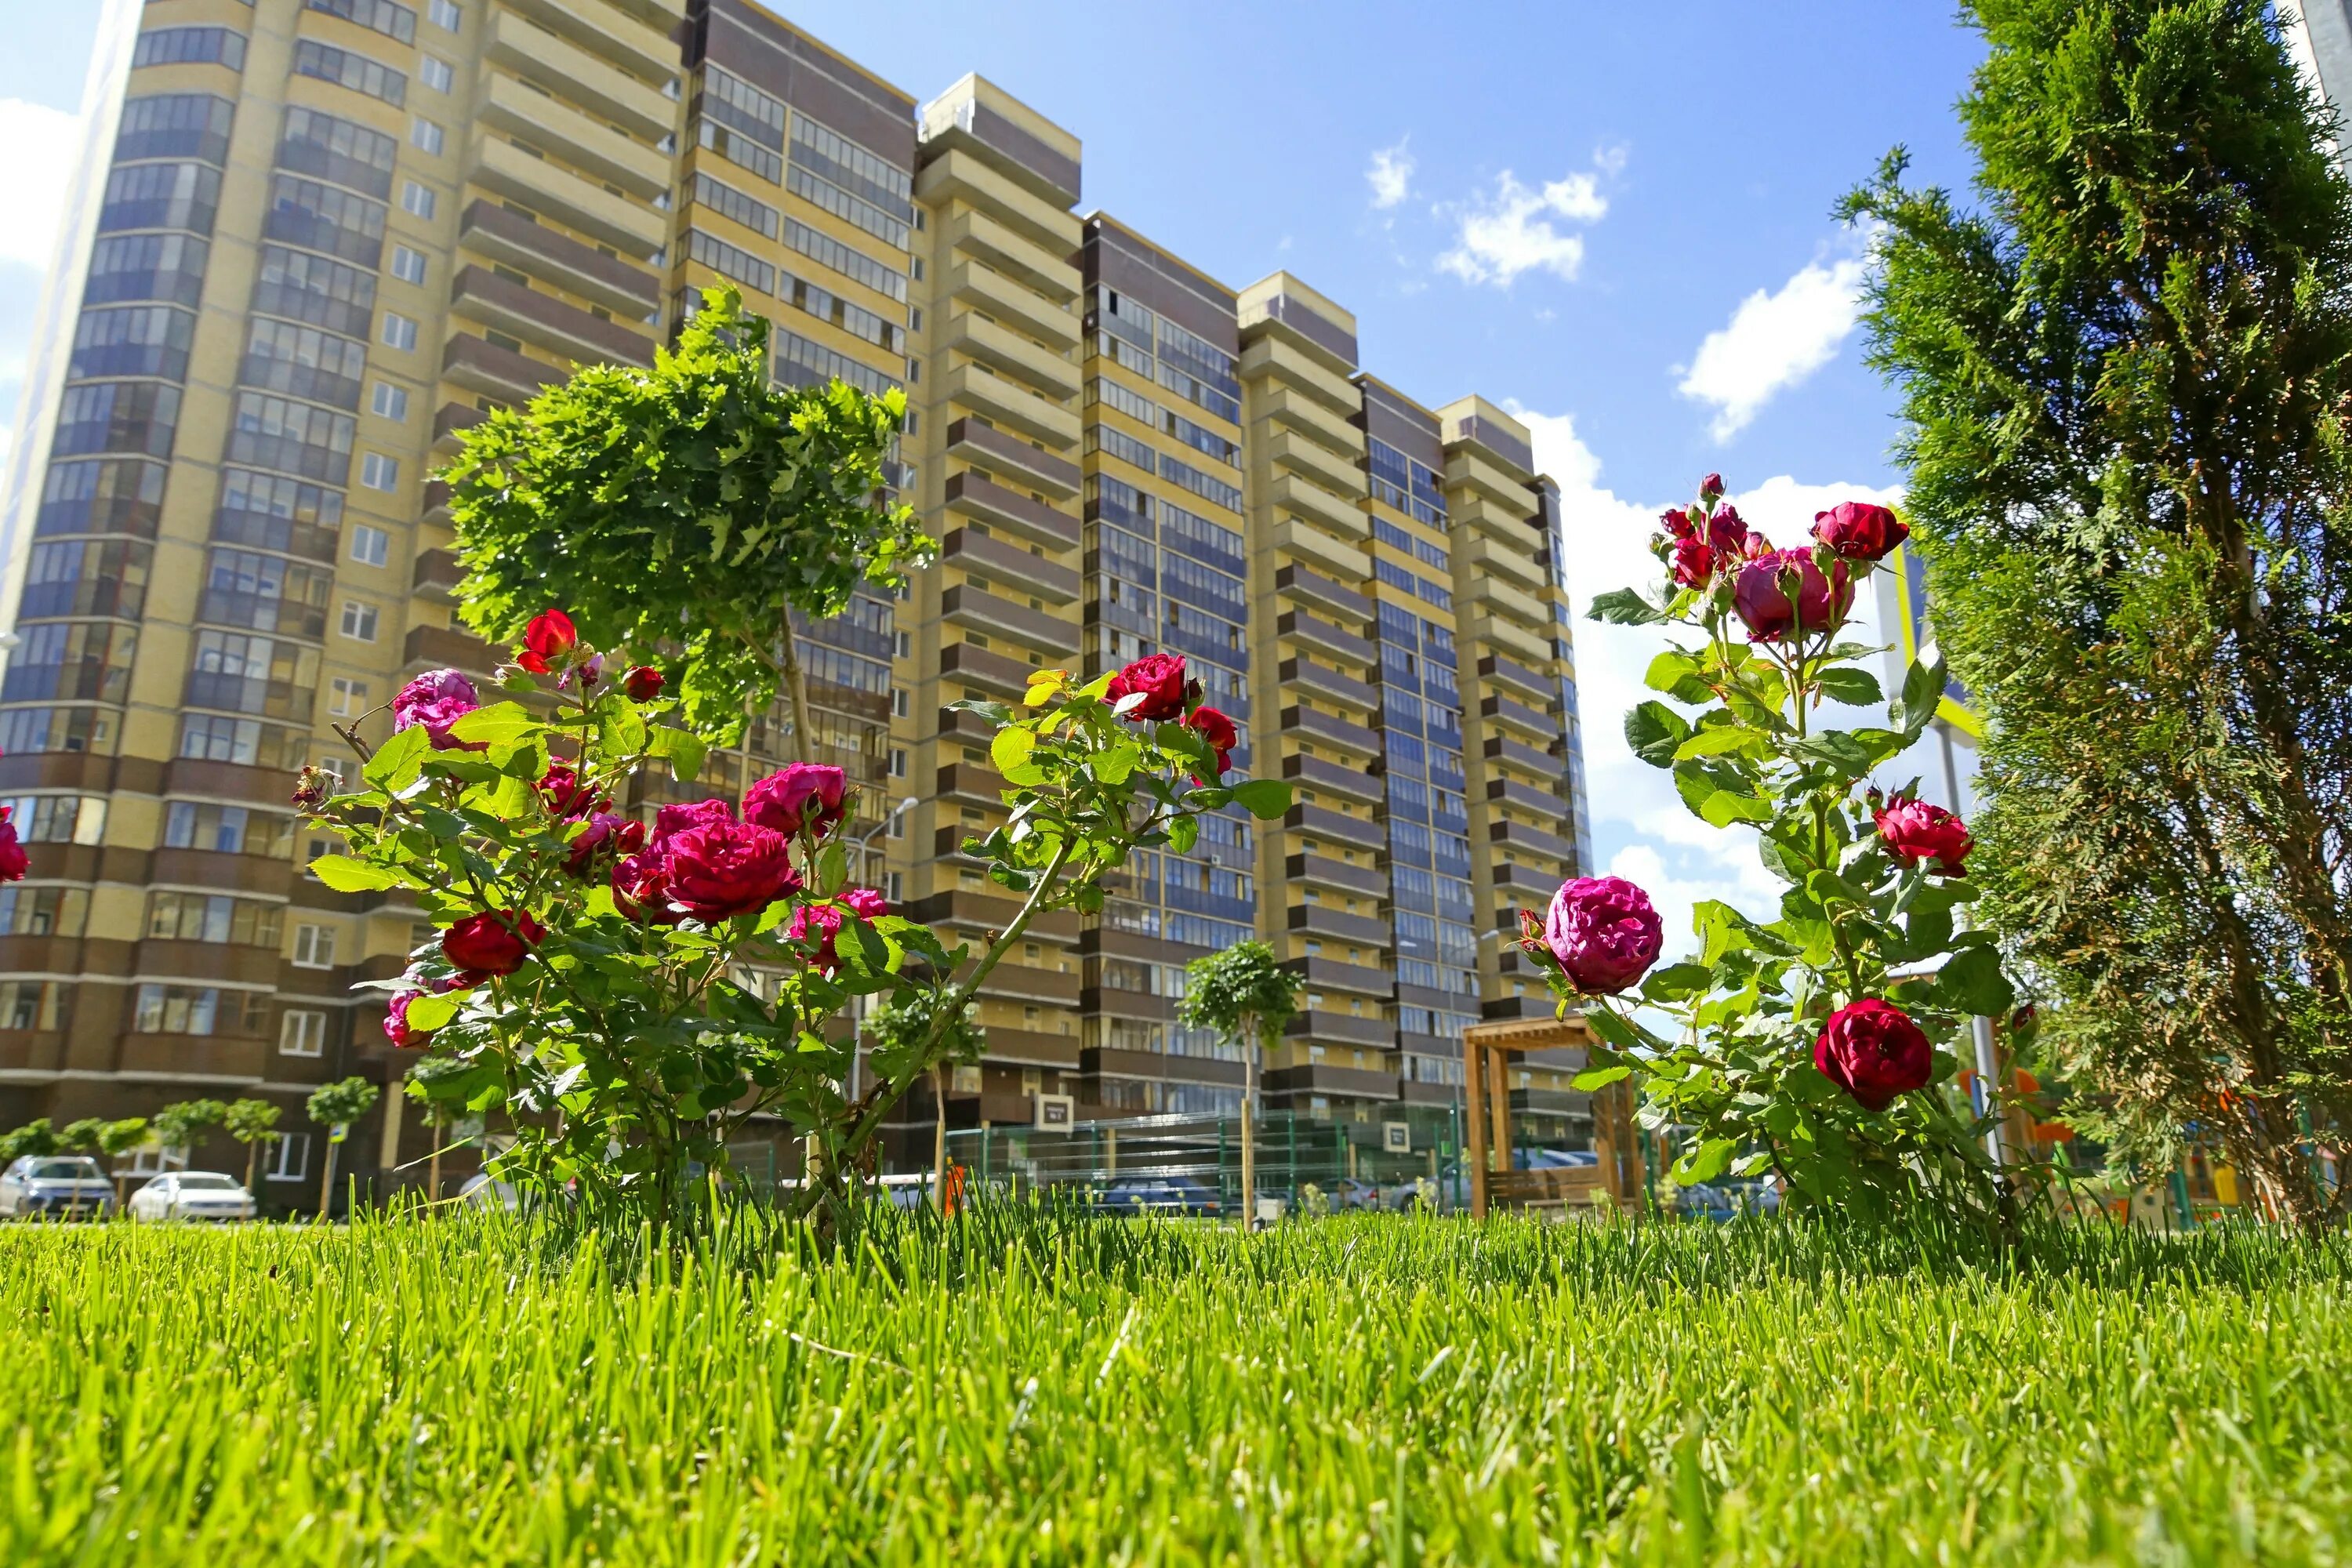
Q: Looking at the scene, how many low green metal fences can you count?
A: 1